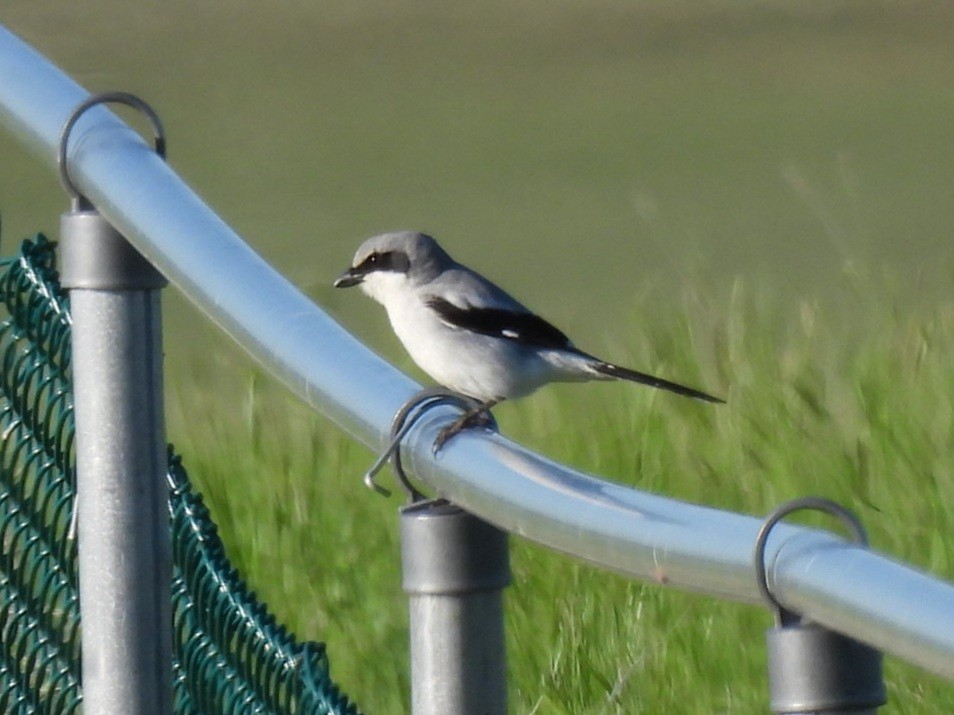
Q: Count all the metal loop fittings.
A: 3